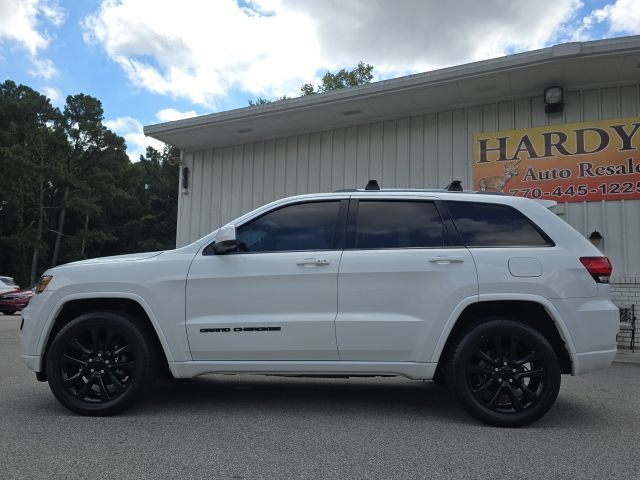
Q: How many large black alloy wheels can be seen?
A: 2